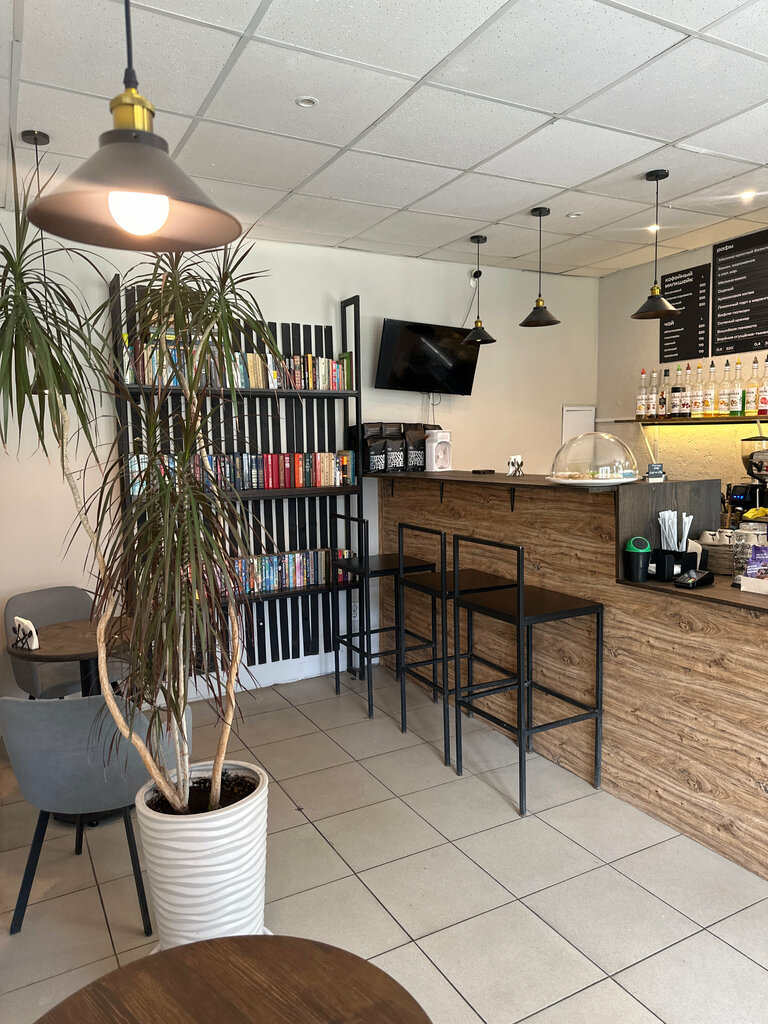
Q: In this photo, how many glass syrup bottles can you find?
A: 11